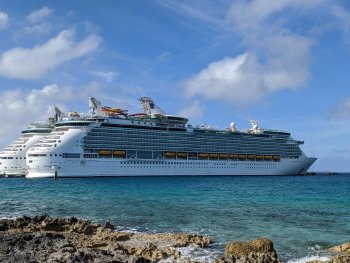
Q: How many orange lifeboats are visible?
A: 13